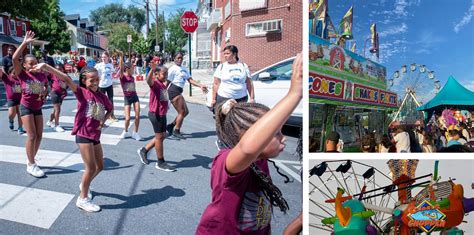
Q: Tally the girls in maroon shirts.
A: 7